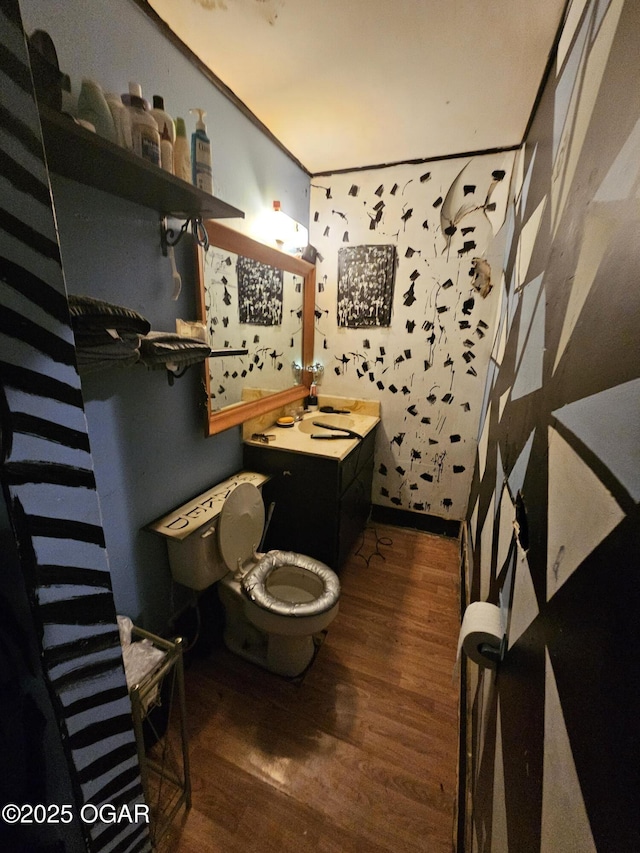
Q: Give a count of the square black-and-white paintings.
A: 1